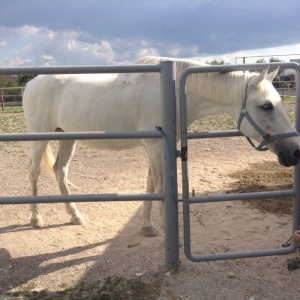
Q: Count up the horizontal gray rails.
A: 7